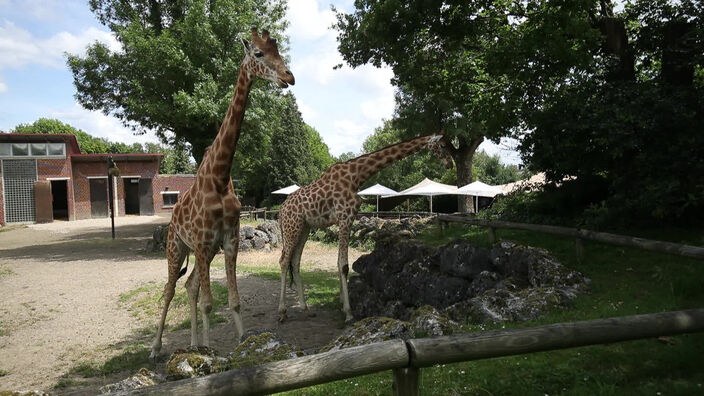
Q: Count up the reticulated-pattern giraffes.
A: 2